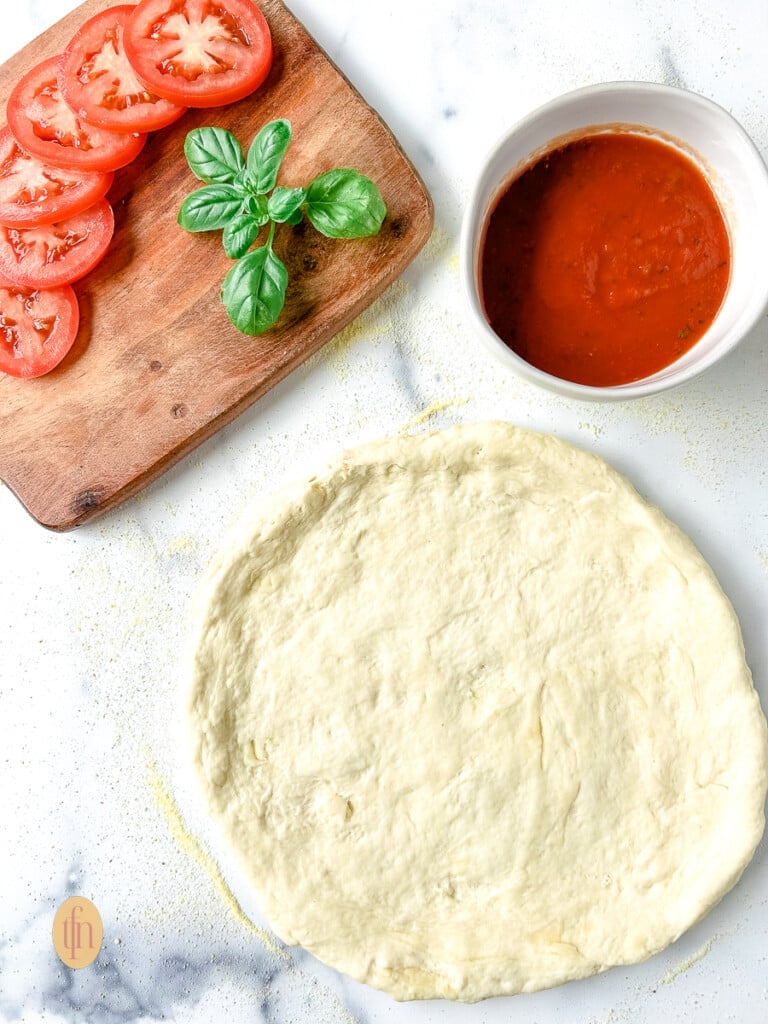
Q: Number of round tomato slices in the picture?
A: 6